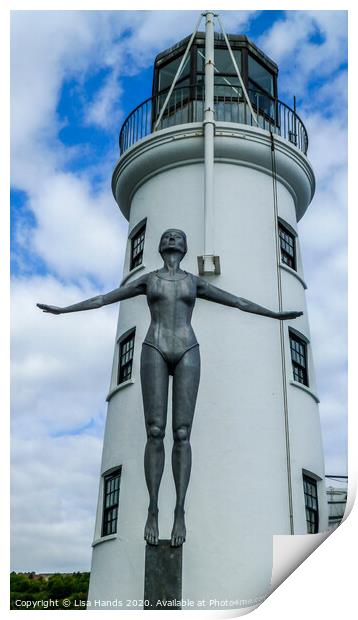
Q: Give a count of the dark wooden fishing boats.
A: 0